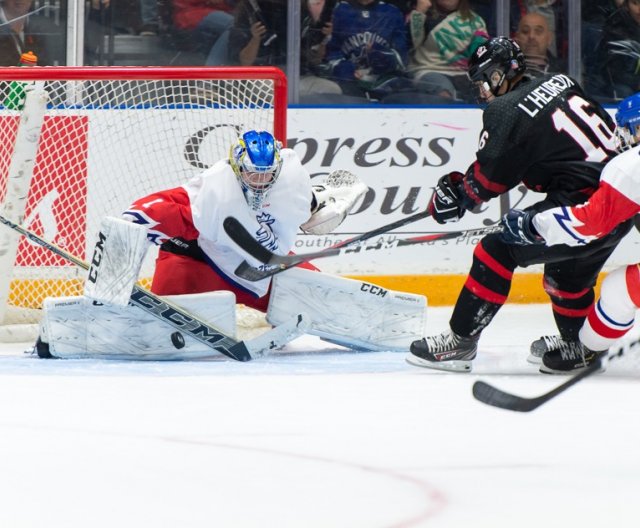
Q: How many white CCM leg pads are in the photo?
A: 2